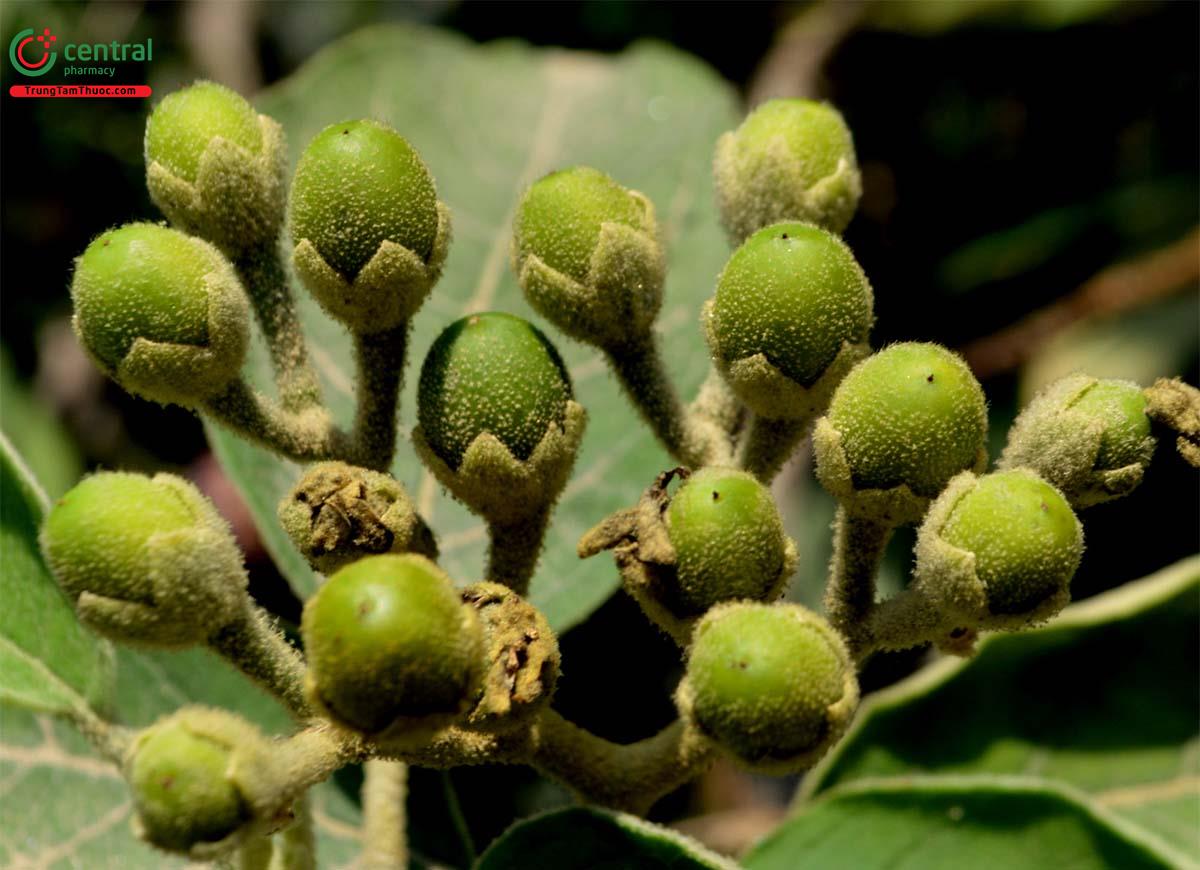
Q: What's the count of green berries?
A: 15